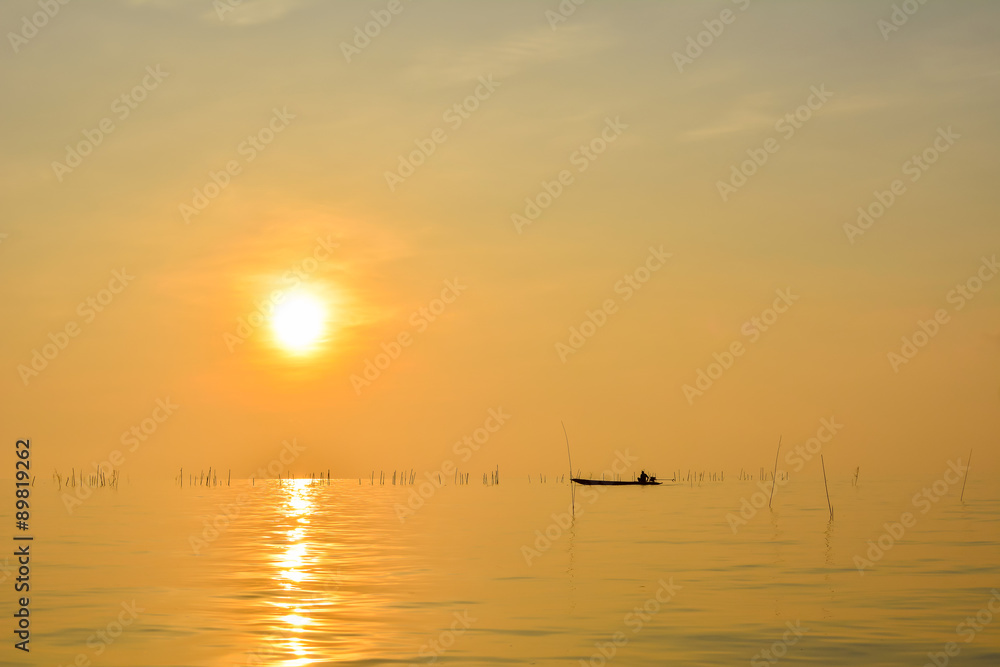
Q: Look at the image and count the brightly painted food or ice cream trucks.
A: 0